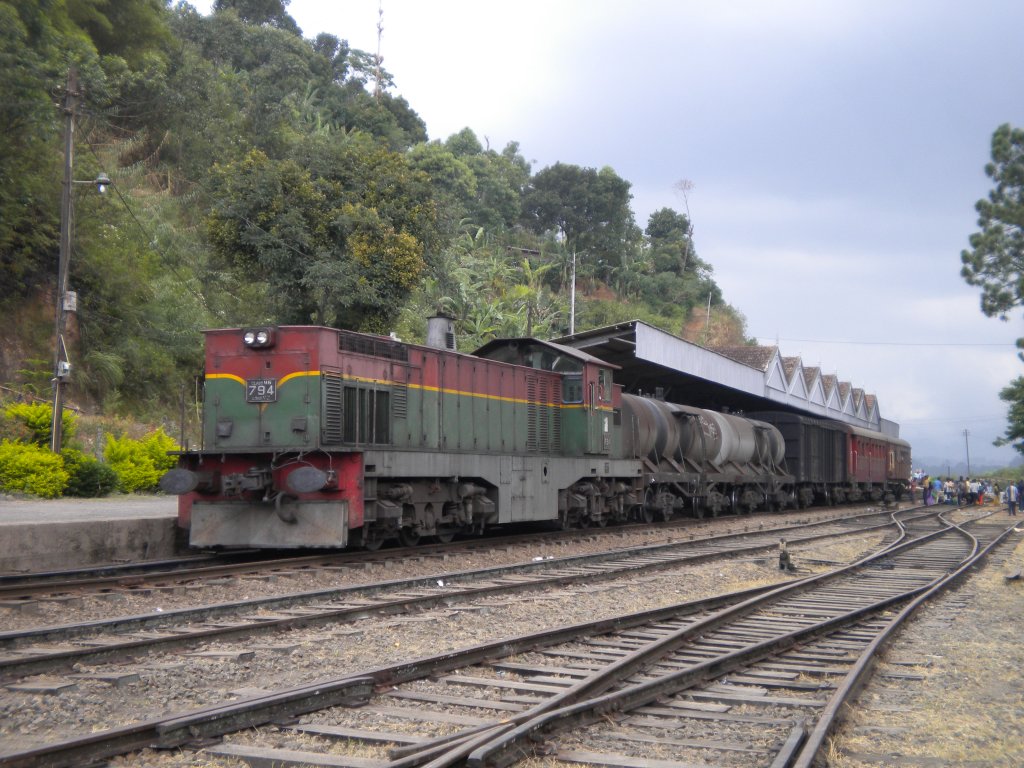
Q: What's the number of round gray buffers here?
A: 2